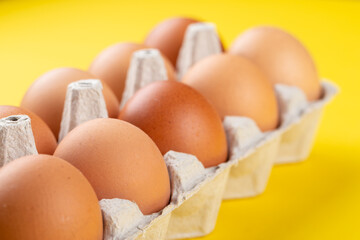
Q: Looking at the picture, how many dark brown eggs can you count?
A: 2